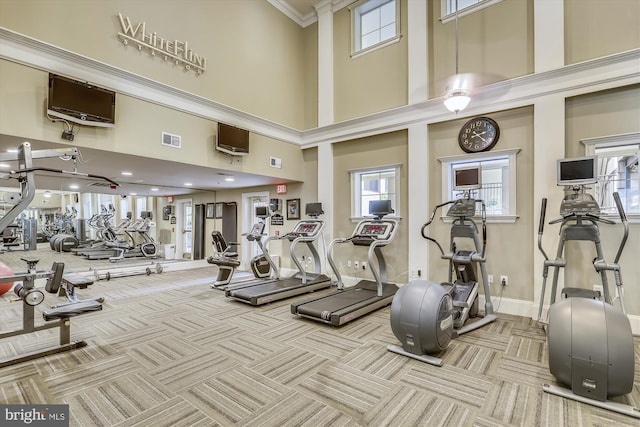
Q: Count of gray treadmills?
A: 2